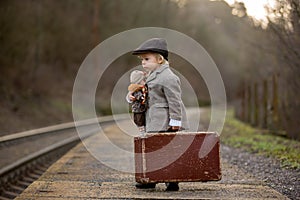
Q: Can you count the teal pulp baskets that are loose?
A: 0